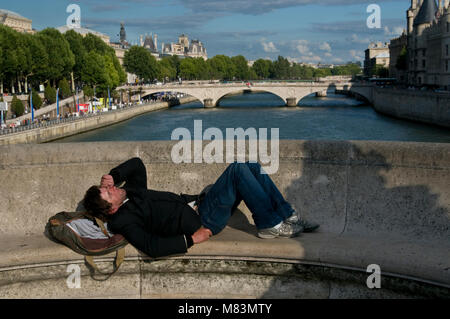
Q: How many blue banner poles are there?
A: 5